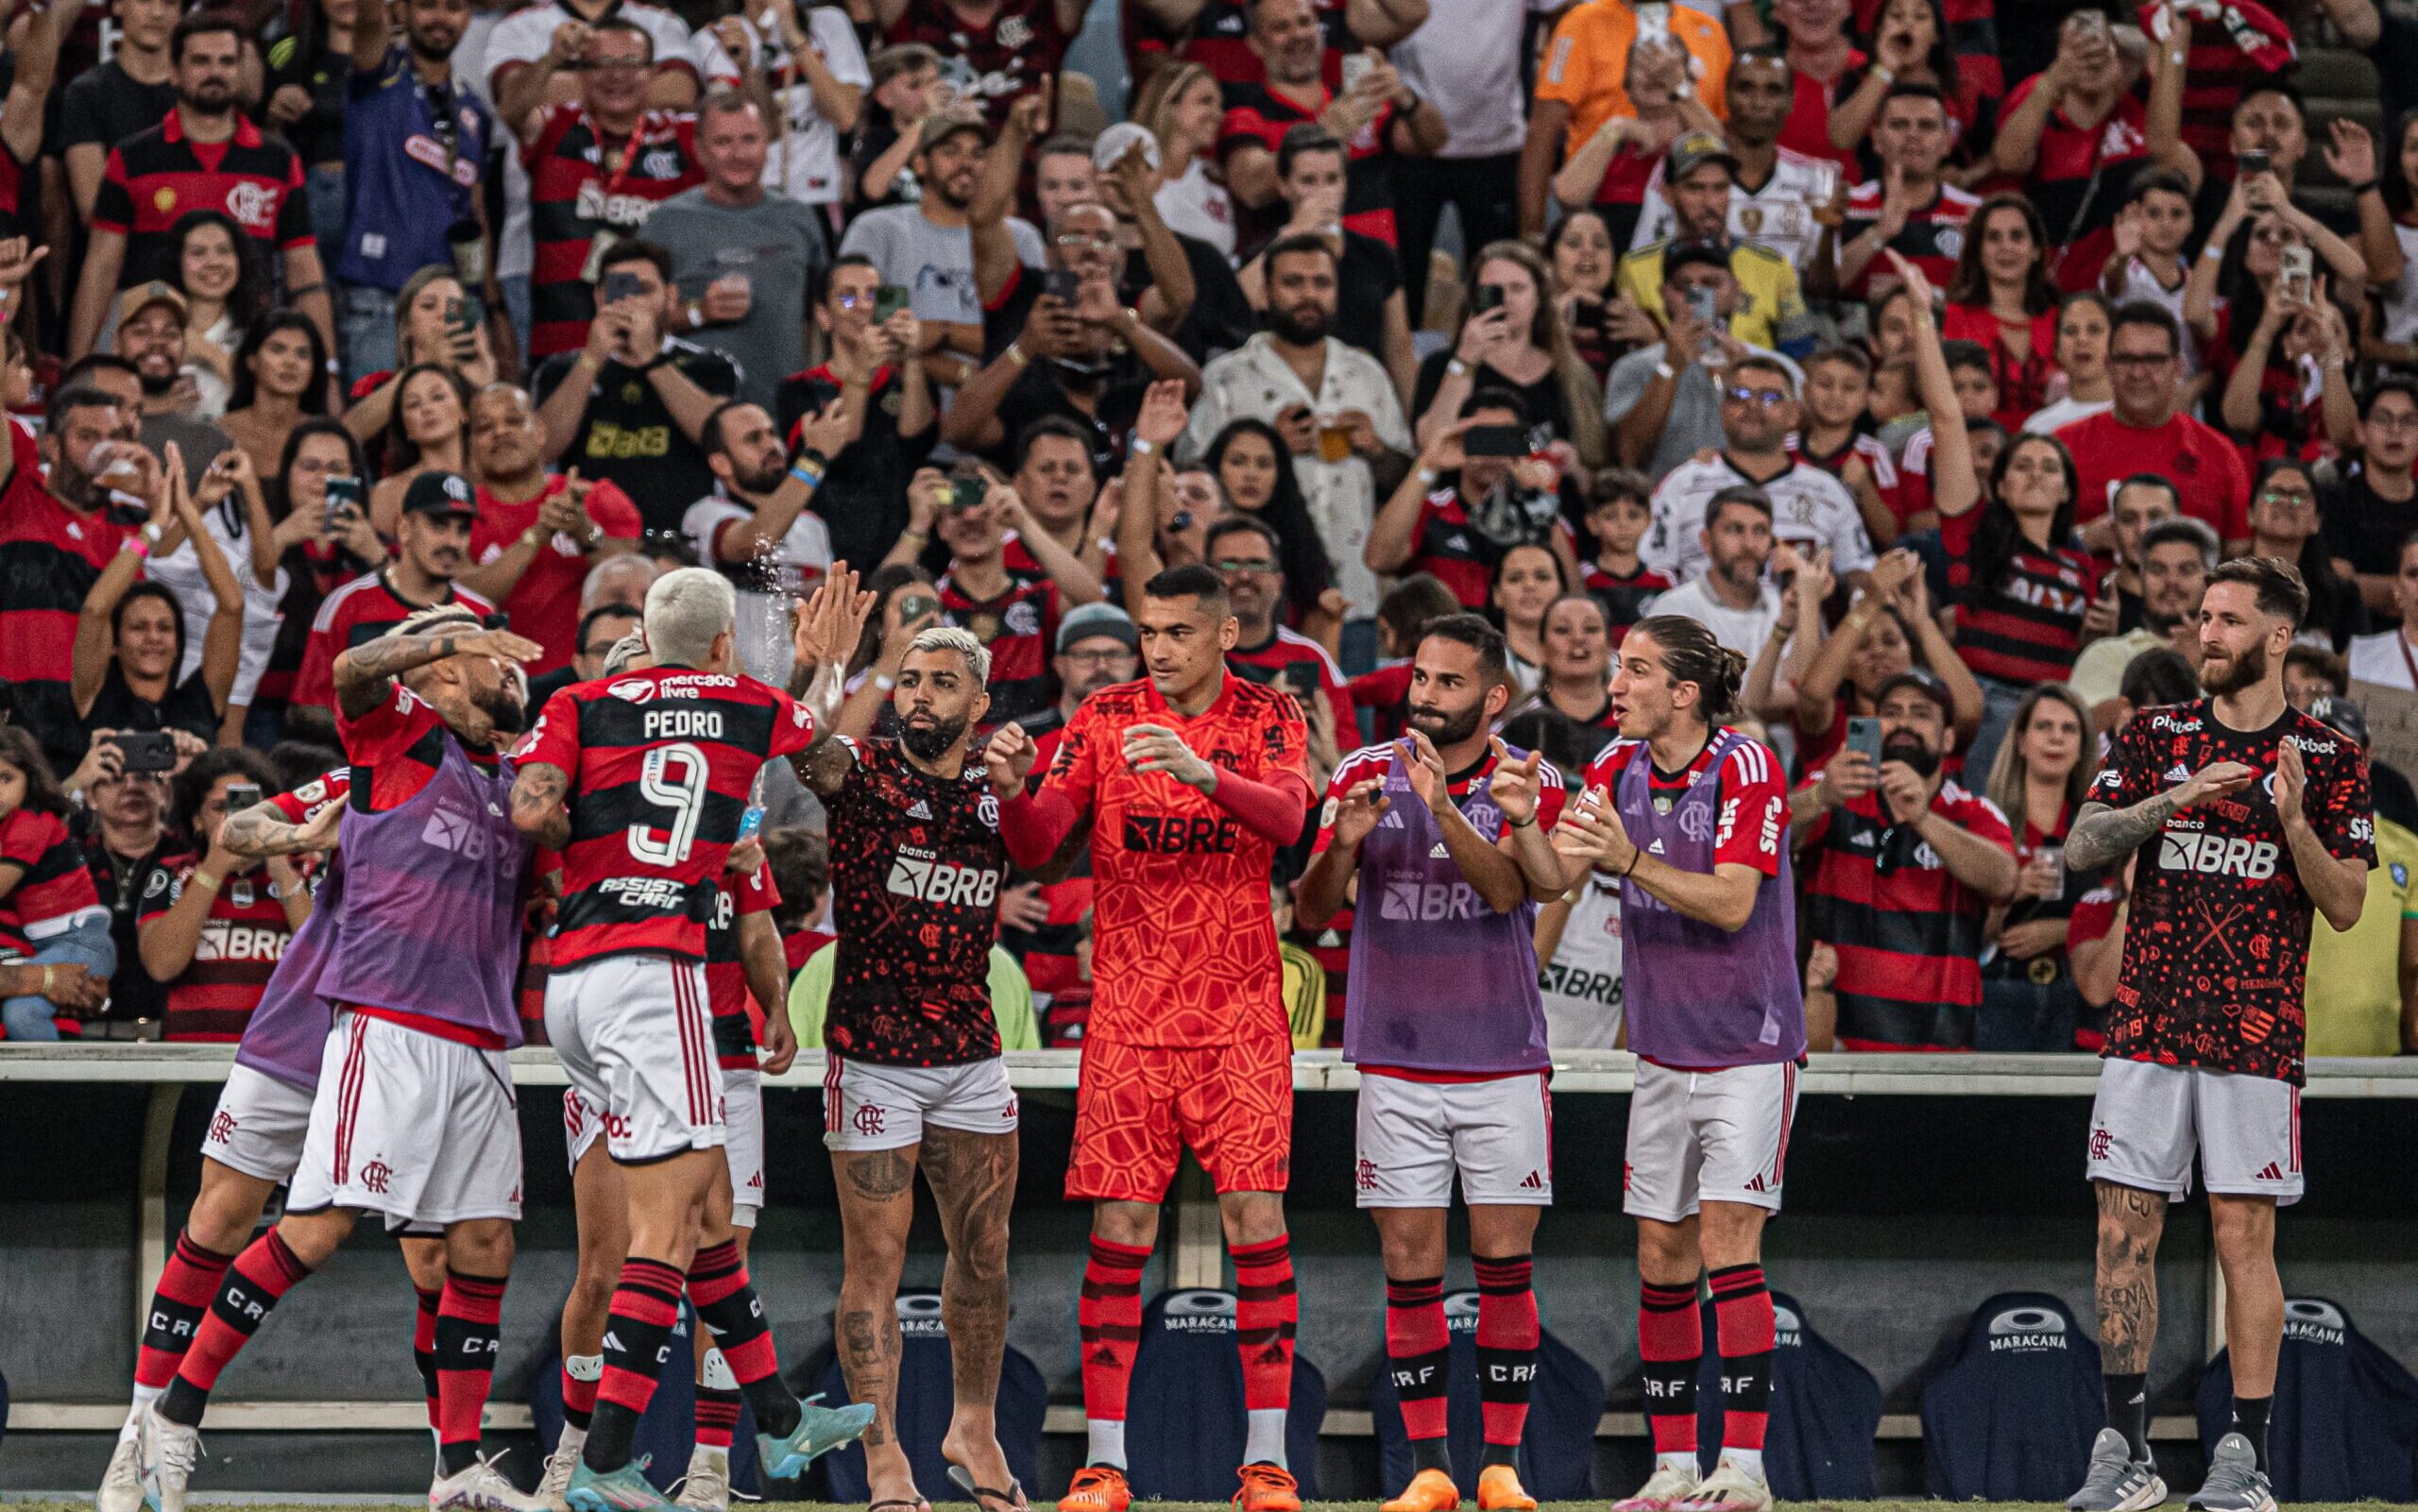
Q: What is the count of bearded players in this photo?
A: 4